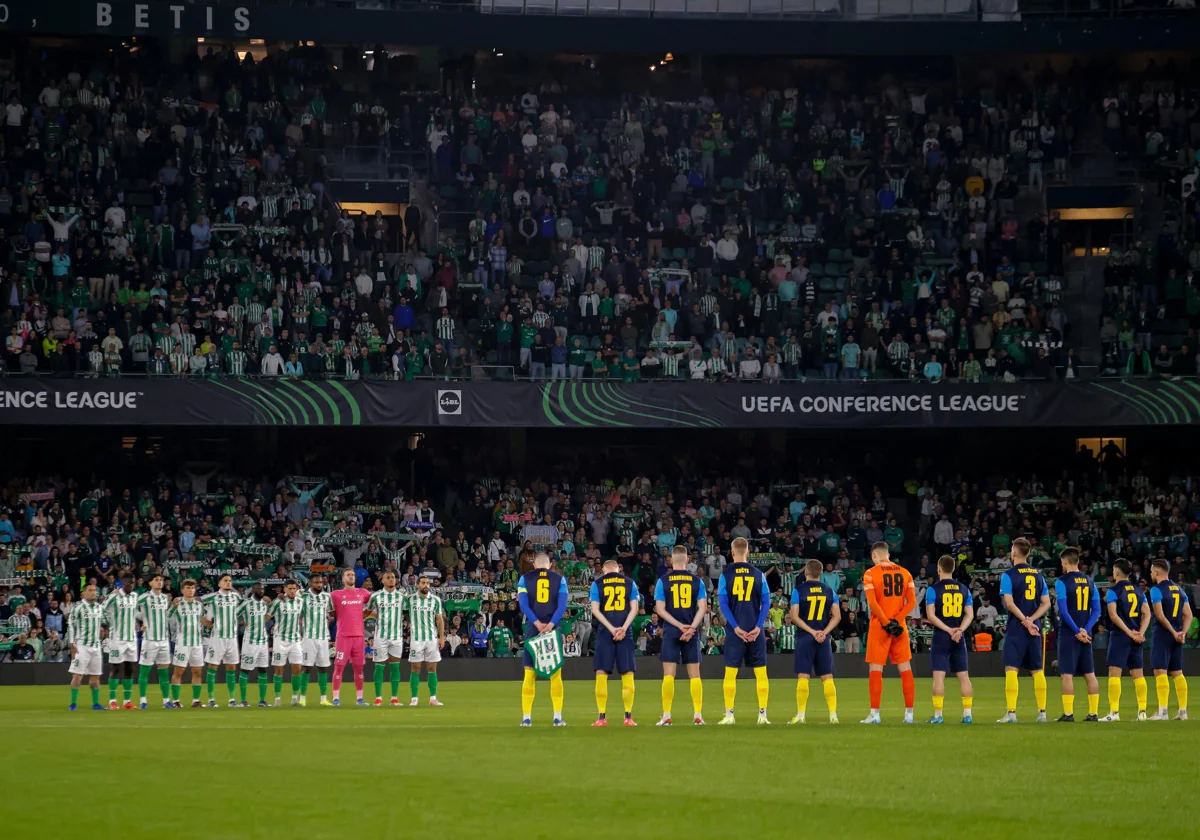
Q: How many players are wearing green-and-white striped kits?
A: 10